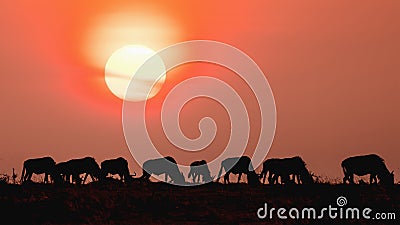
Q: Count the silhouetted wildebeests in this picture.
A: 8